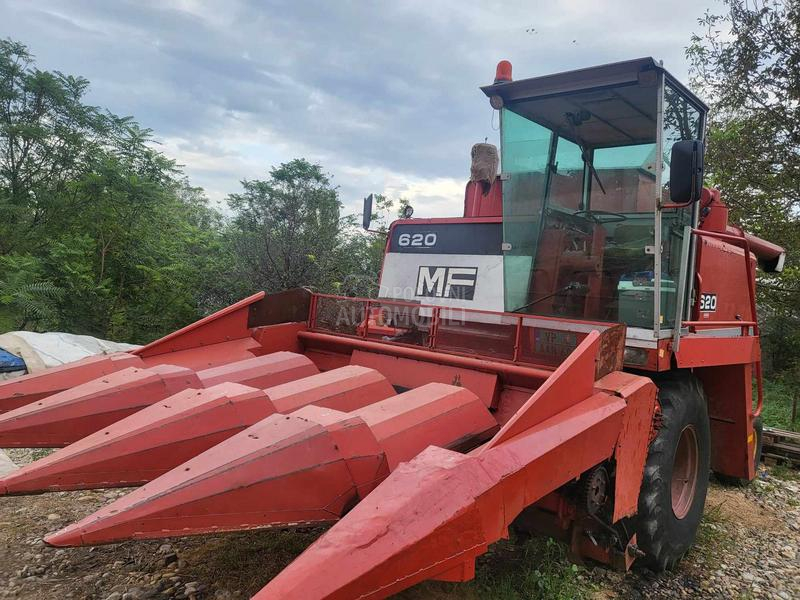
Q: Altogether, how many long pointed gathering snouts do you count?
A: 5